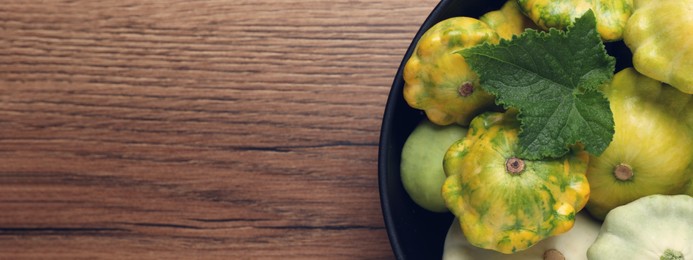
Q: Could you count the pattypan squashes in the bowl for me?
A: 9